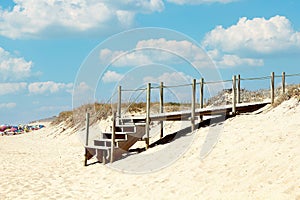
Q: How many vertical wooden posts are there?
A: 11